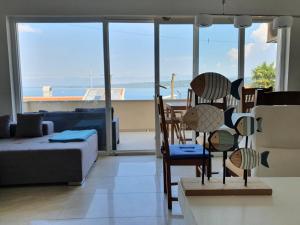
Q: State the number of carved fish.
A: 5